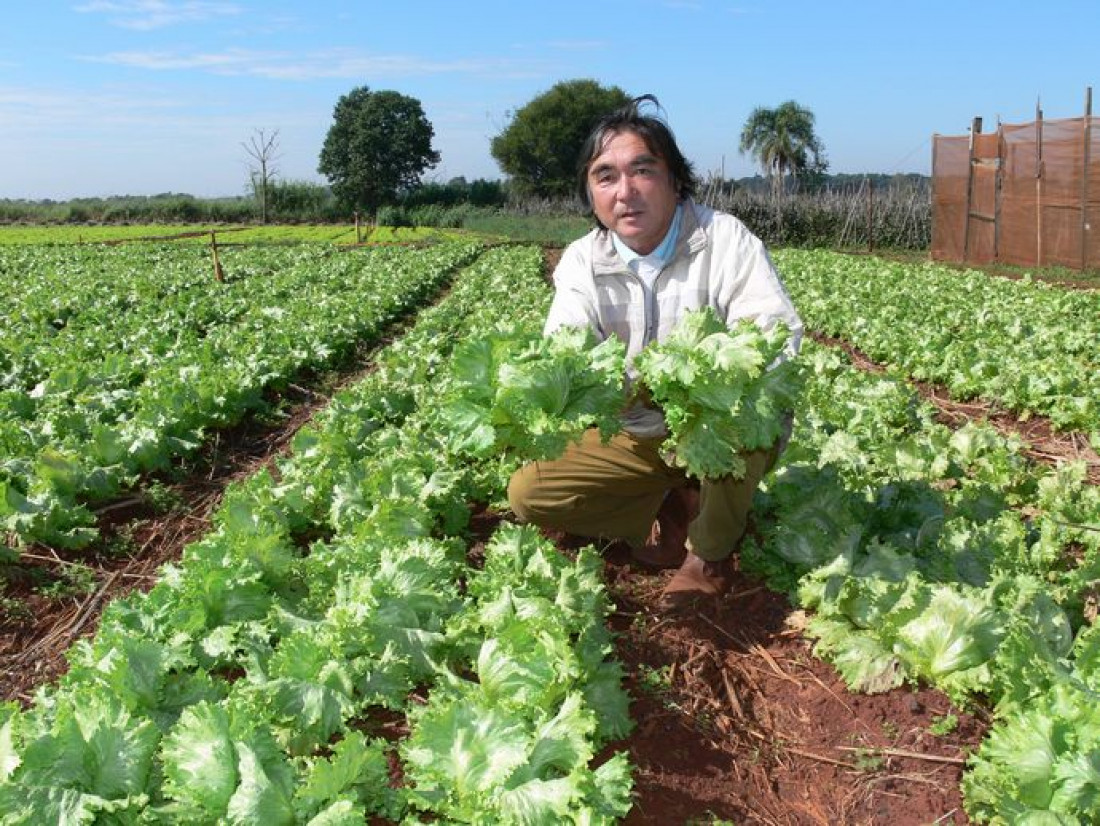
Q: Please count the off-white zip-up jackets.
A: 1